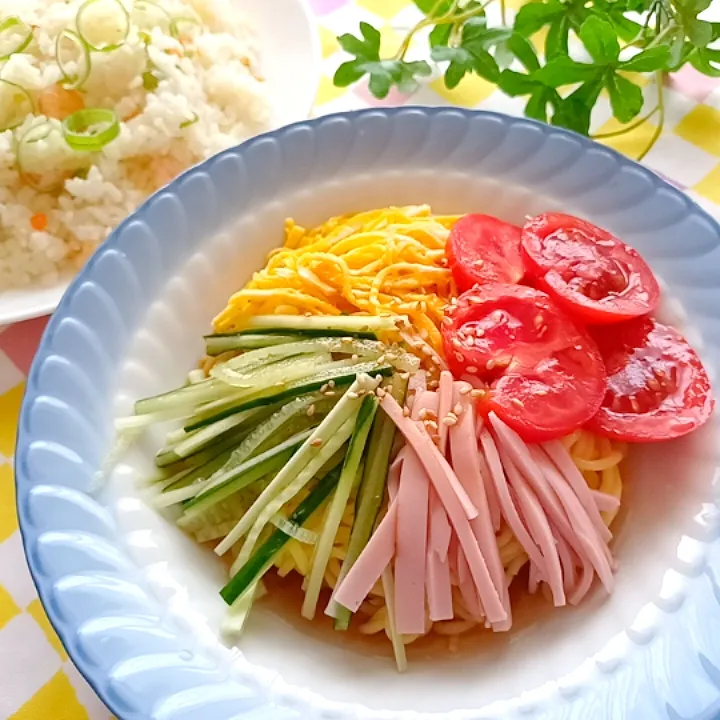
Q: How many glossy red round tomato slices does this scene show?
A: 4